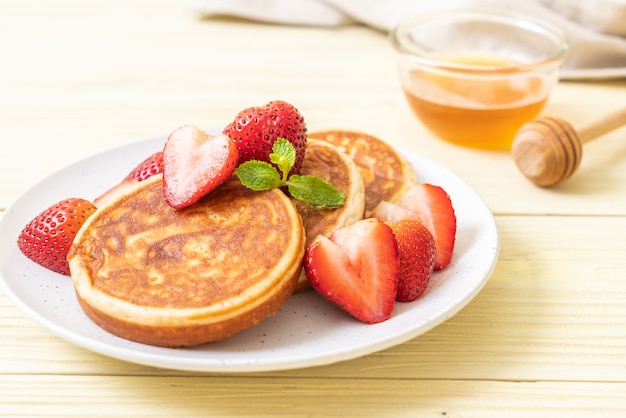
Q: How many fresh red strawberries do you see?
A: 7